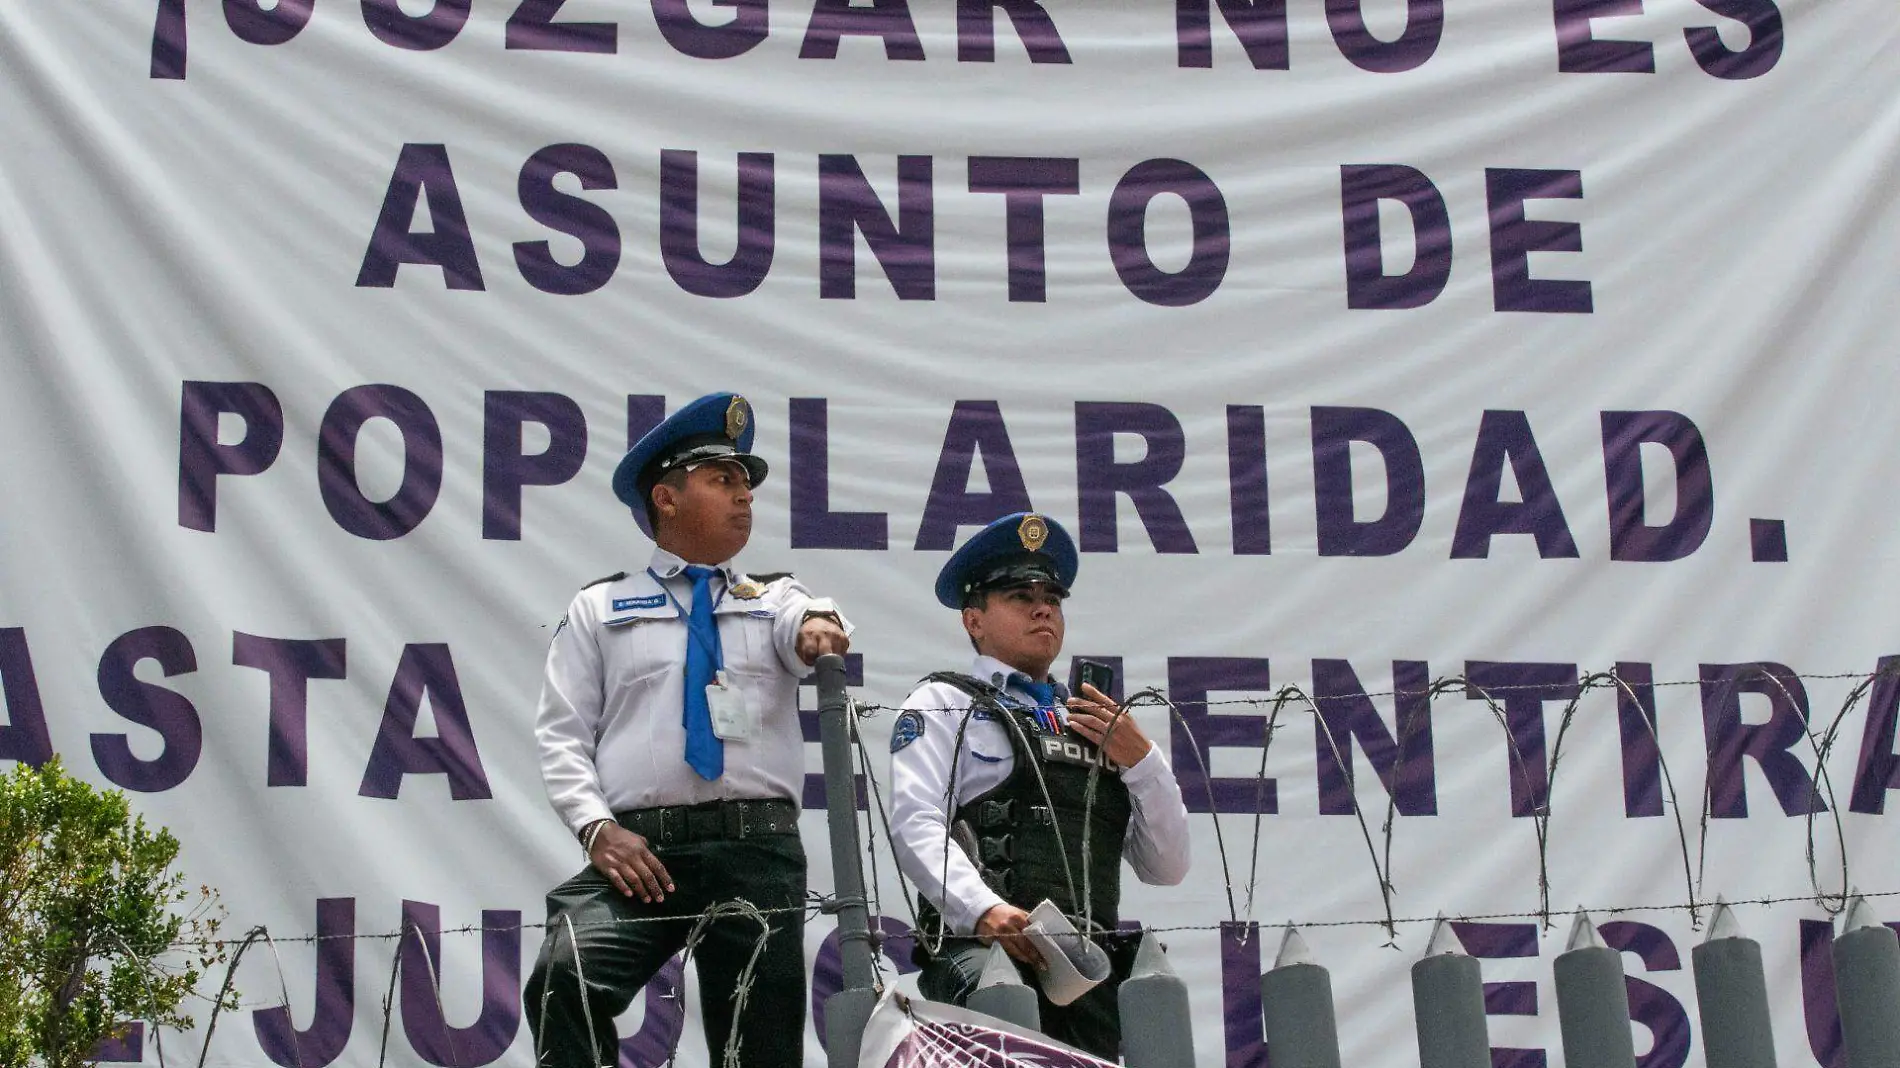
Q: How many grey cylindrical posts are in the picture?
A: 8